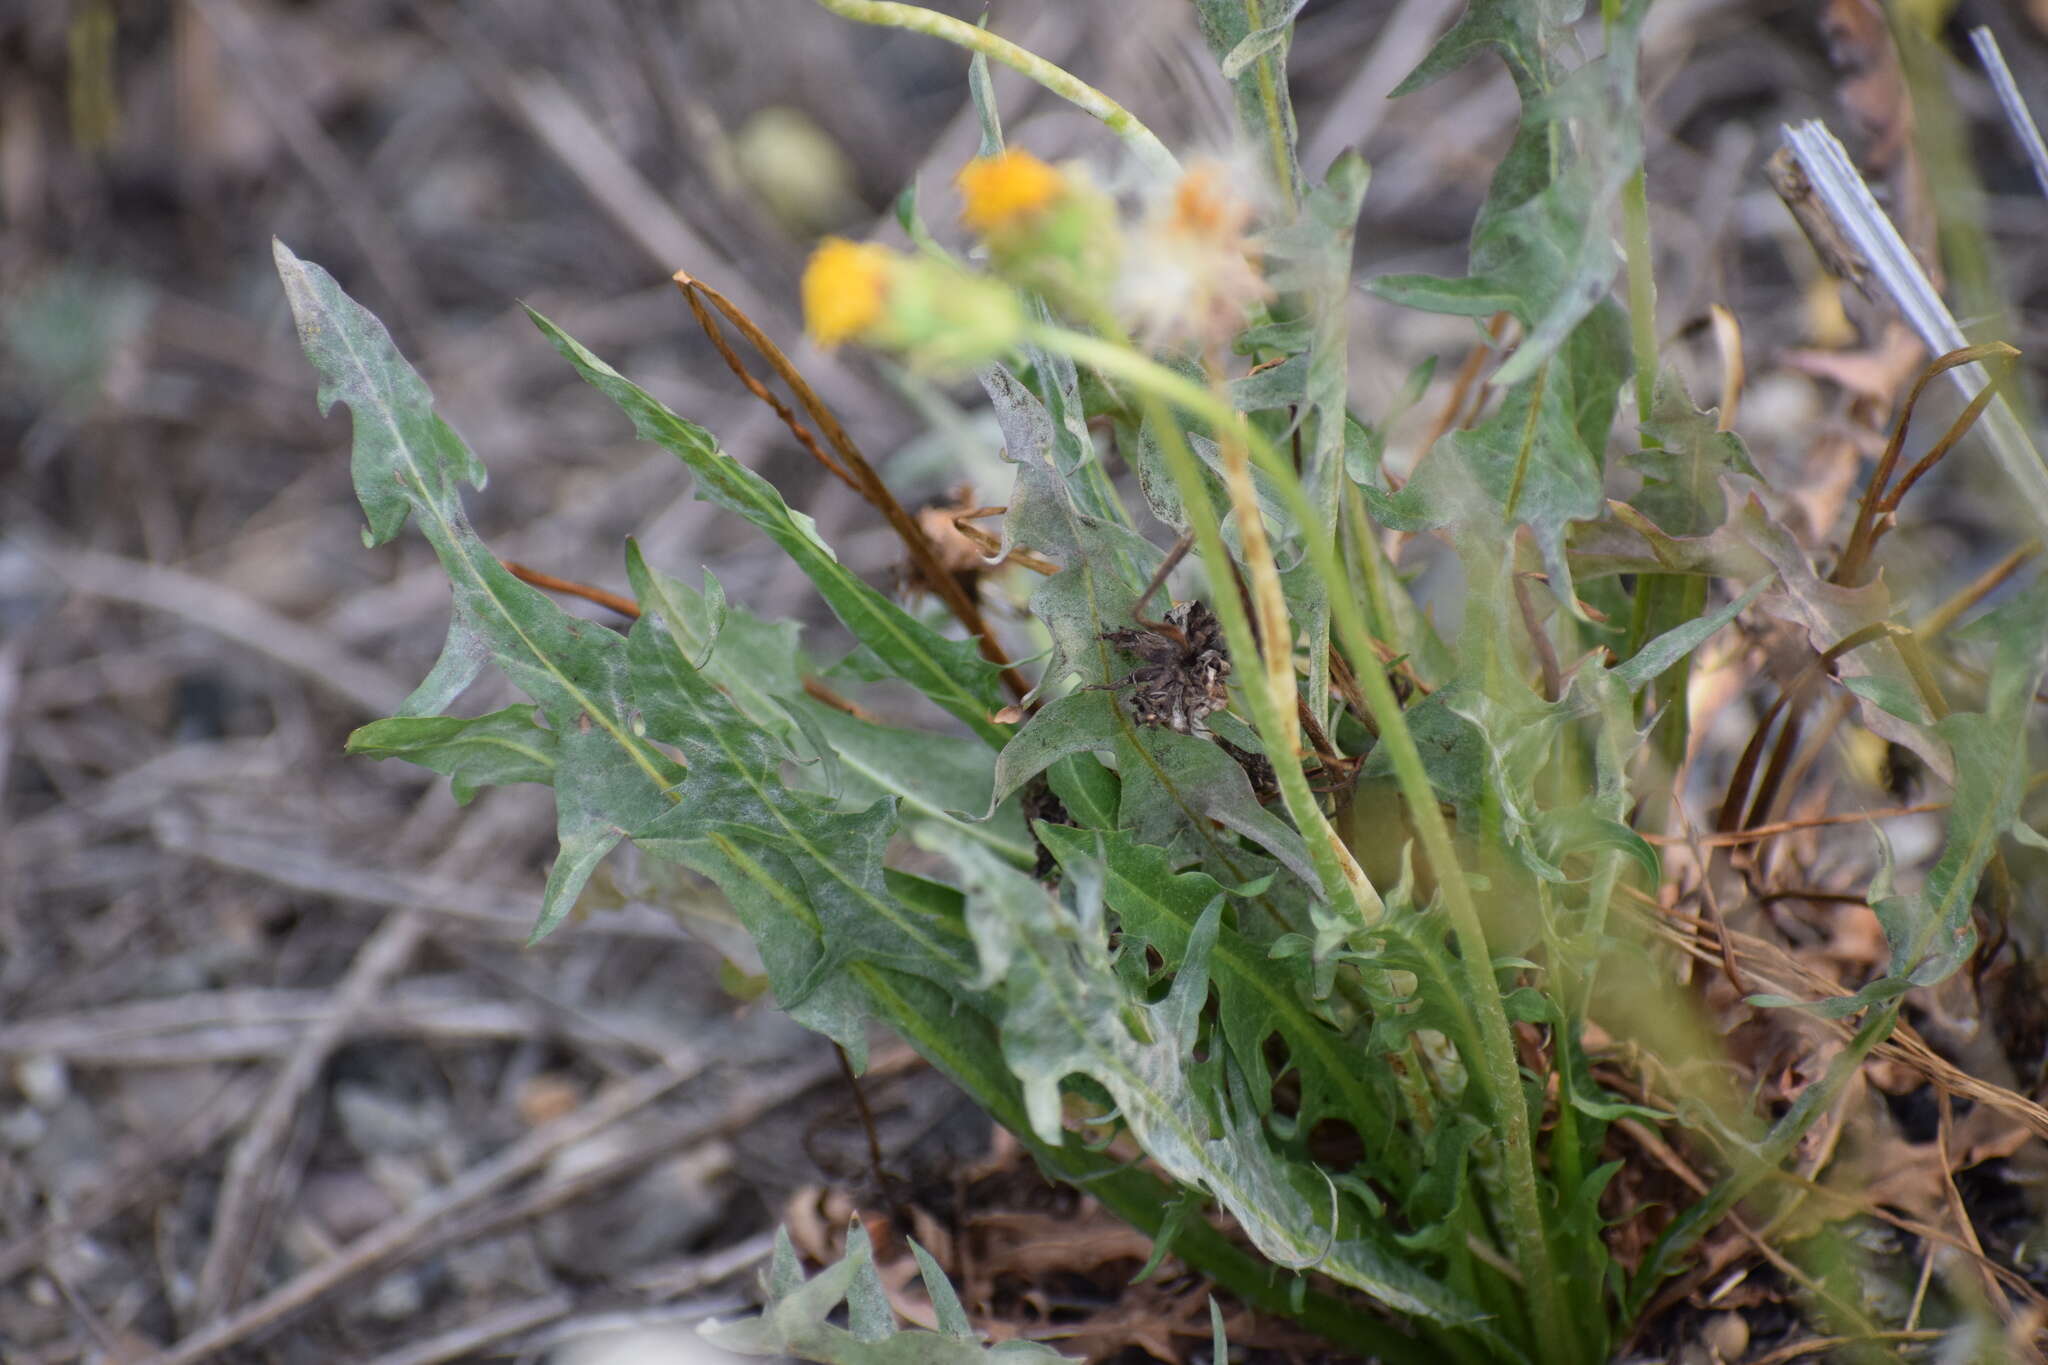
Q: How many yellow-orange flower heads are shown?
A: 2